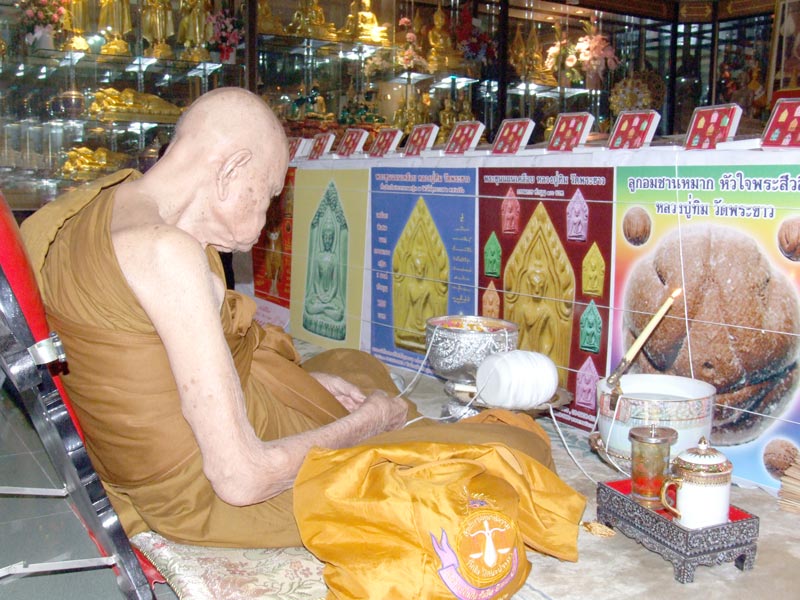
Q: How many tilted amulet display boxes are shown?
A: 11